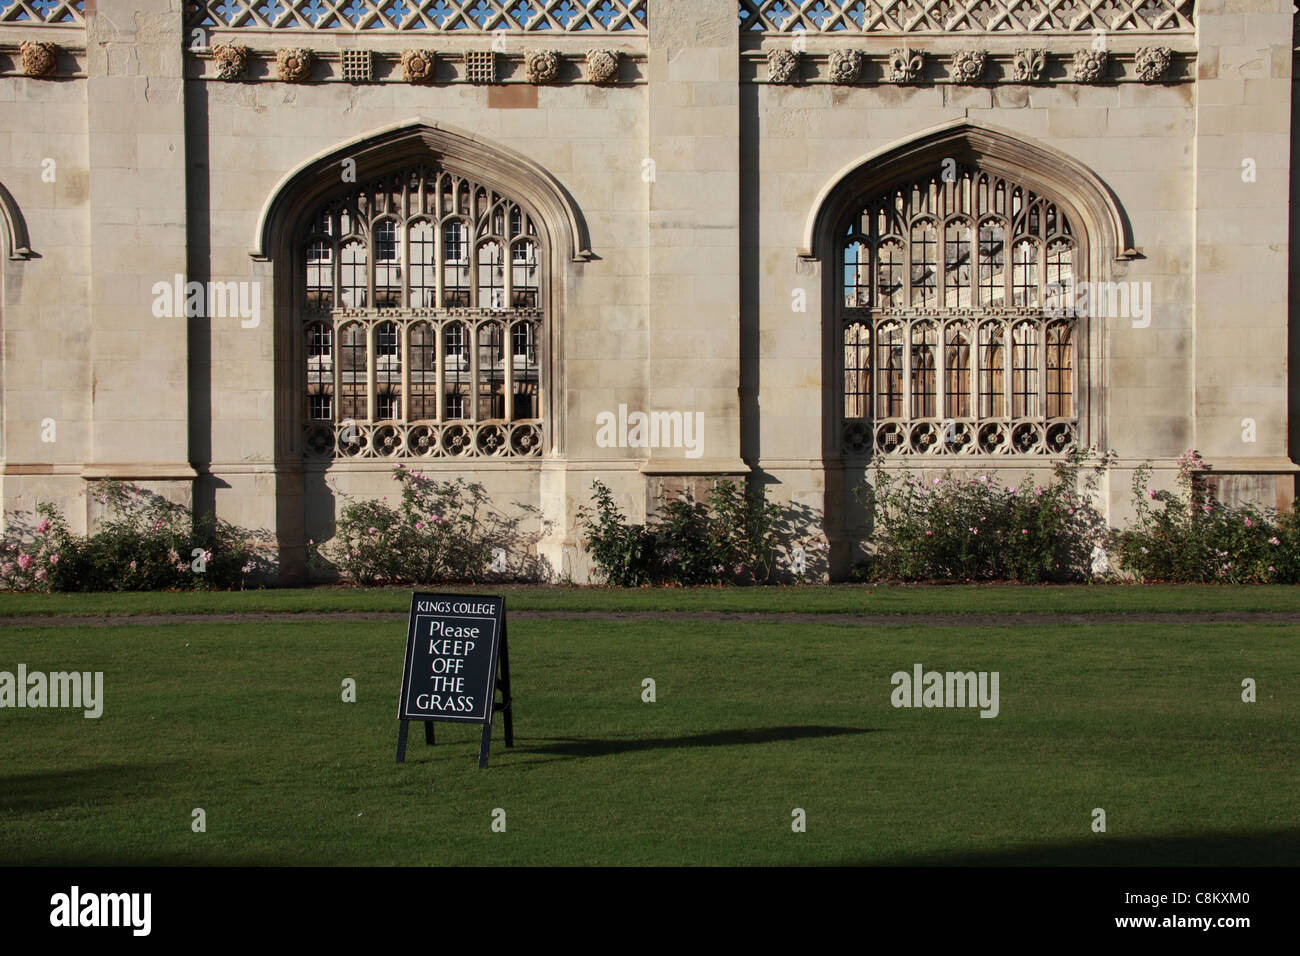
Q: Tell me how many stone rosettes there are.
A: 11